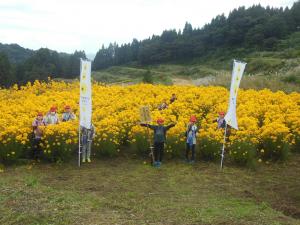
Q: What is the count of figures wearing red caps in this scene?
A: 6